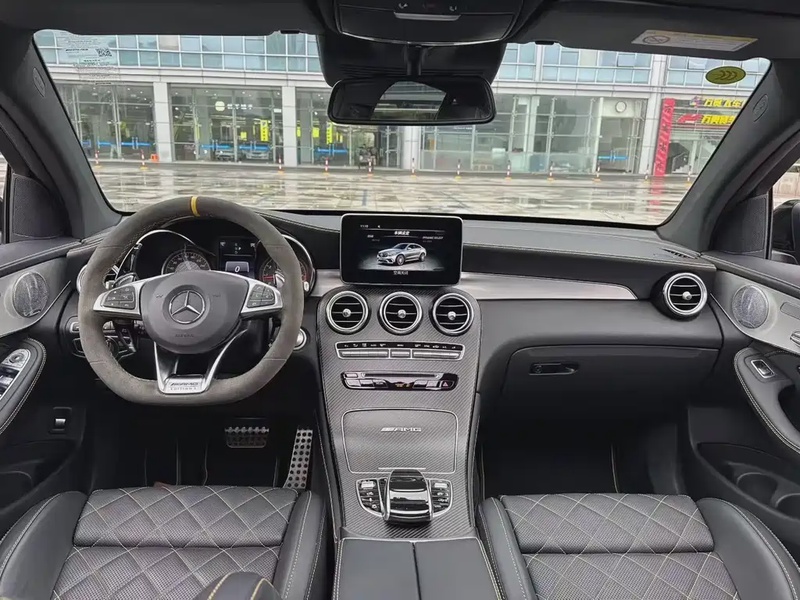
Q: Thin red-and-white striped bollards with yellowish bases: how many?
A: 12